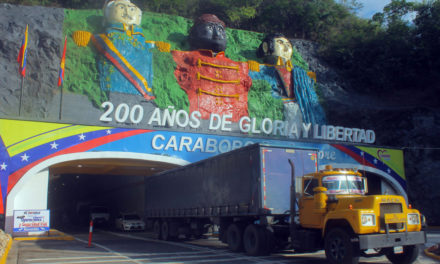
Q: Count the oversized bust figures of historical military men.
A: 3